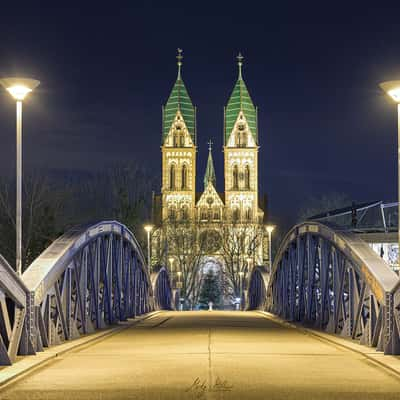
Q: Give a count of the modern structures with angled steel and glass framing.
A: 1